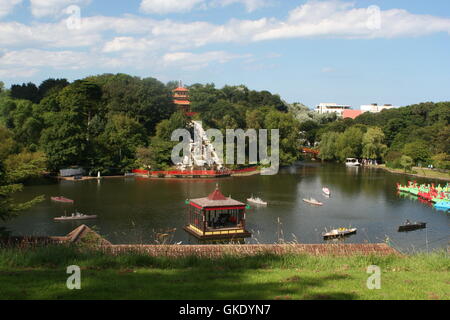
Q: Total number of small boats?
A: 7